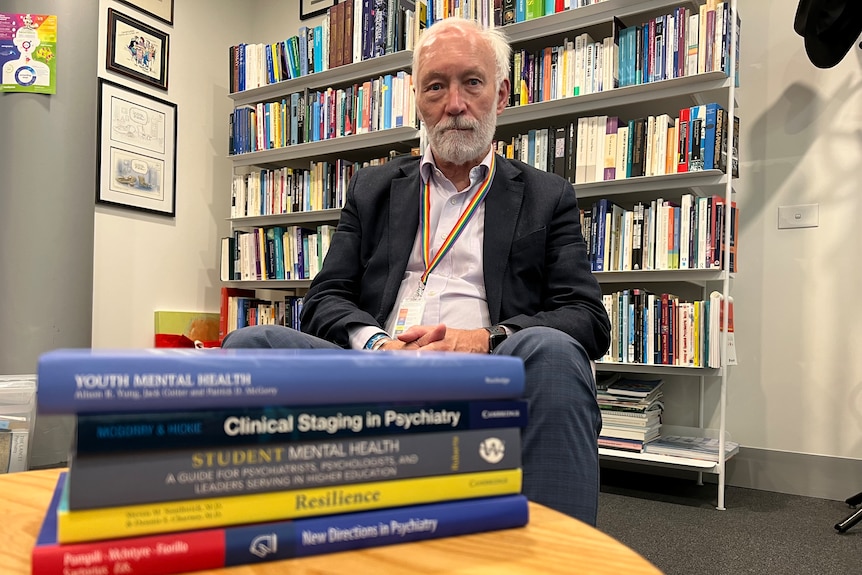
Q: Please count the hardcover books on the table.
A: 2